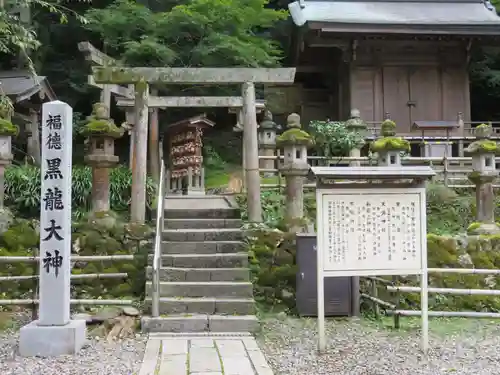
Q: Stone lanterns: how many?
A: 7